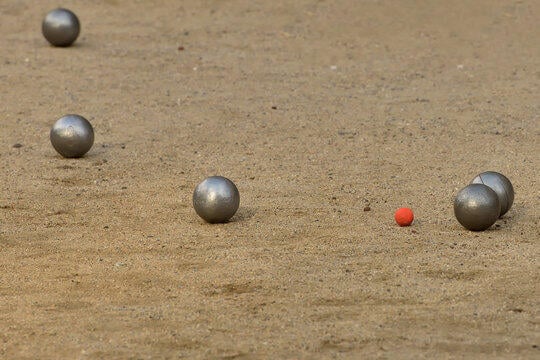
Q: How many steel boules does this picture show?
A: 5